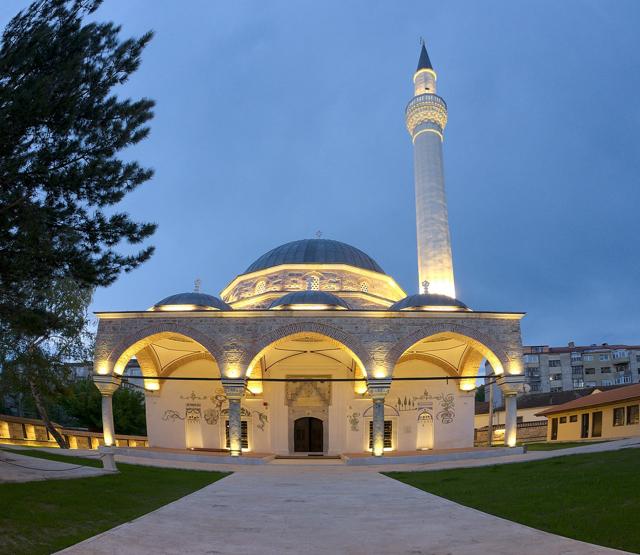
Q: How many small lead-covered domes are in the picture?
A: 3